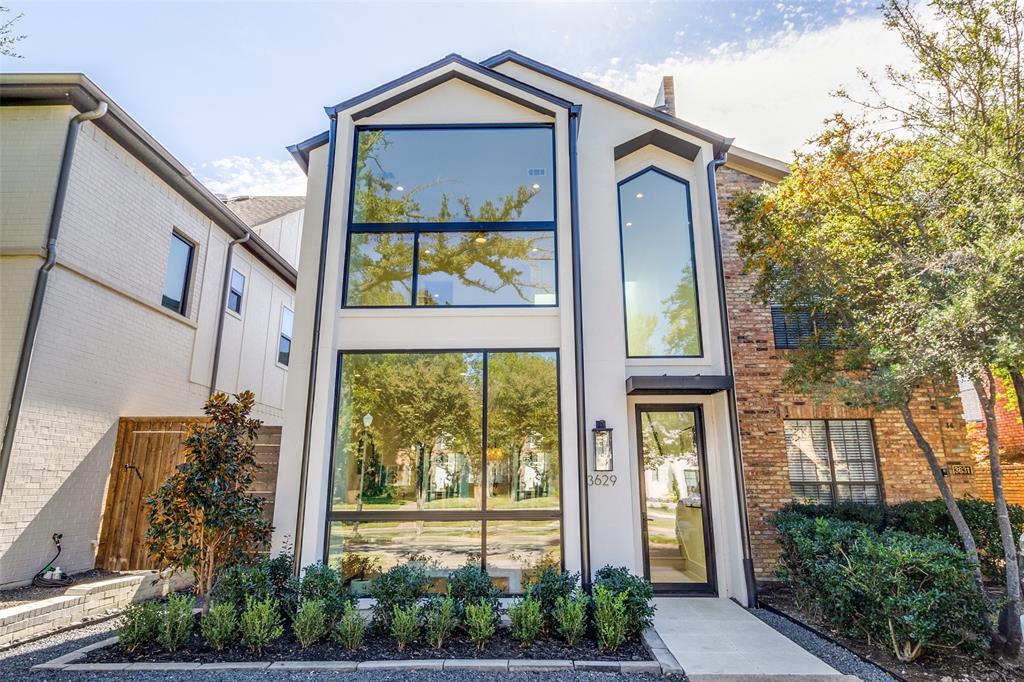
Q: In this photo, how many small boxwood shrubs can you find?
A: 12